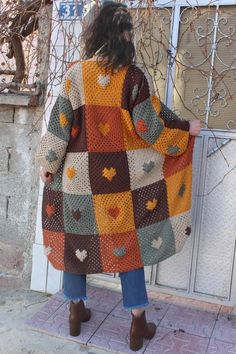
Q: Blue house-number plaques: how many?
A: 1